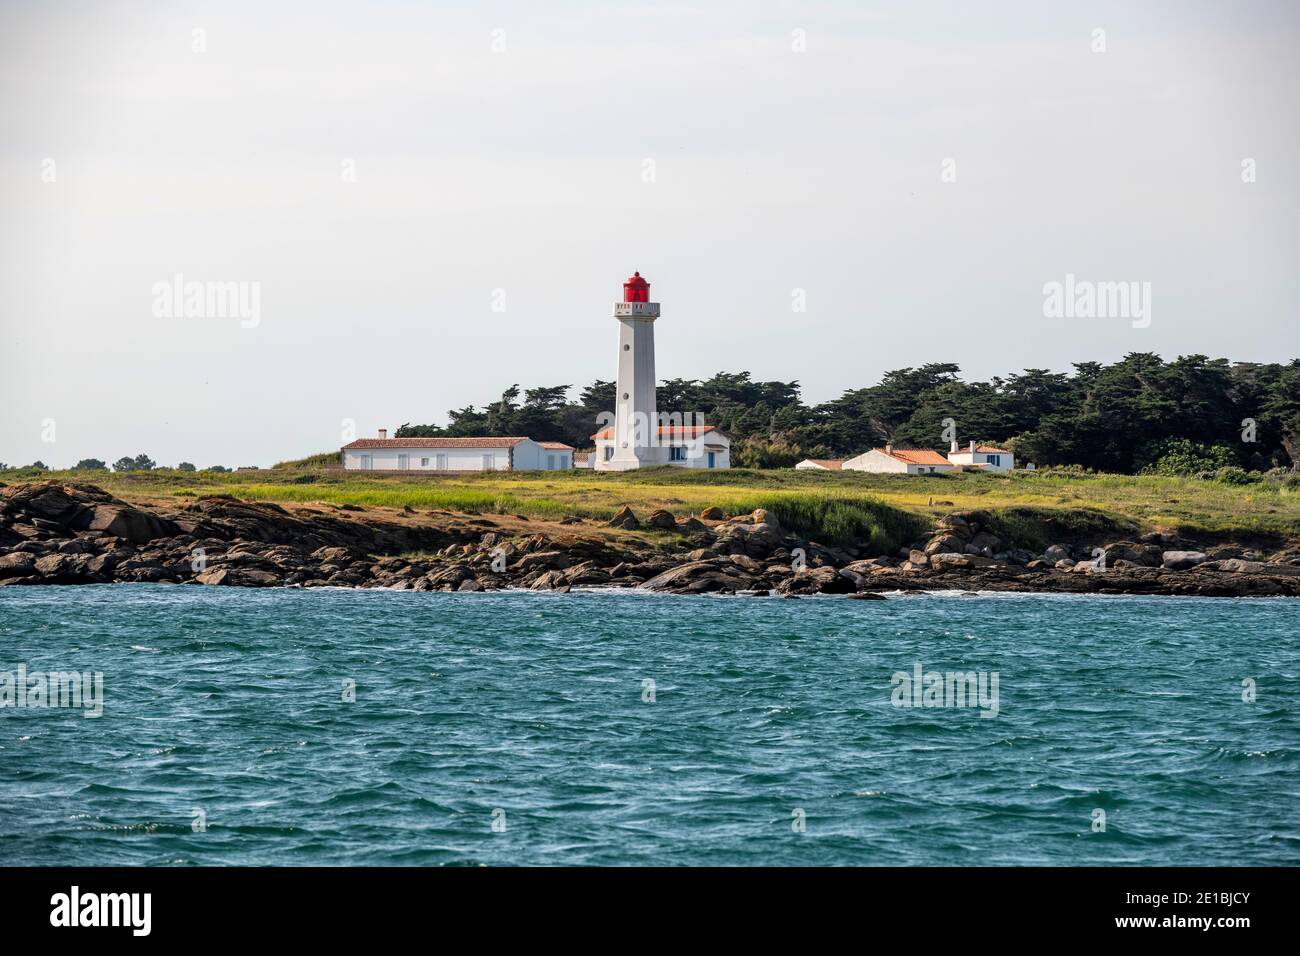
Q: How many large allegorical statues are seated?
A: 0